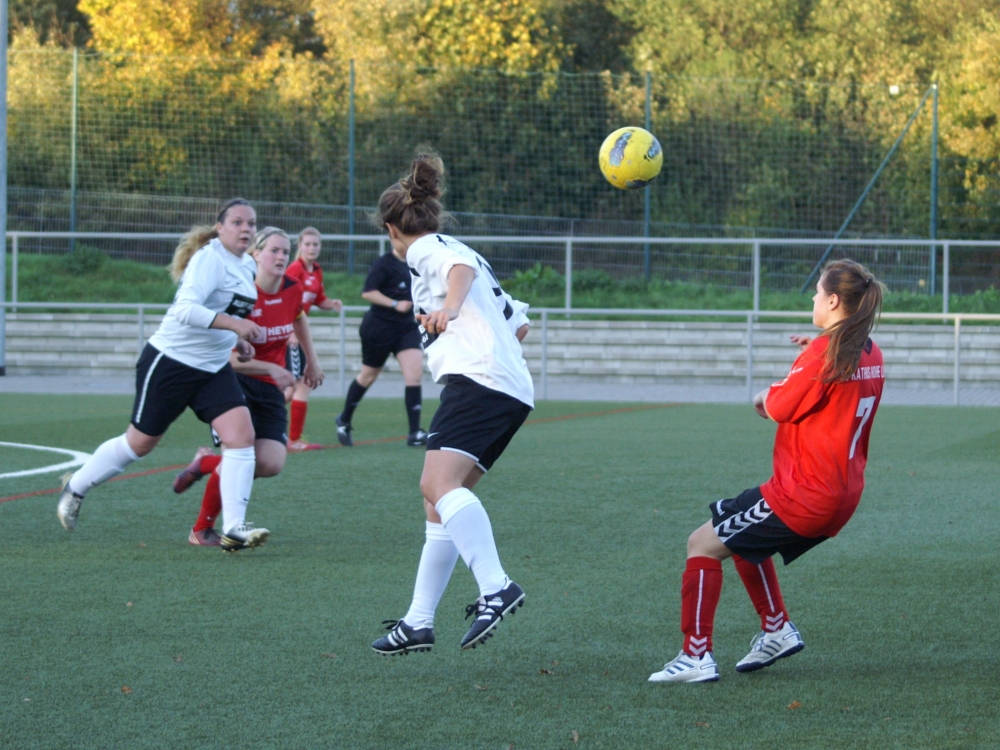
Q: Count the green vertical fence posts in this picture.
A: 4